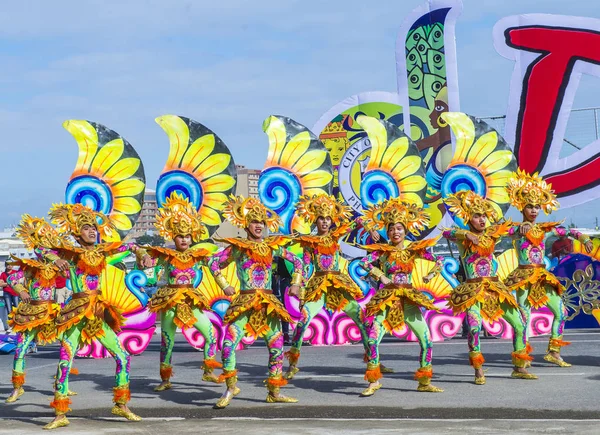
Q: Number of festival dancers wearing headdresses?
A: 8